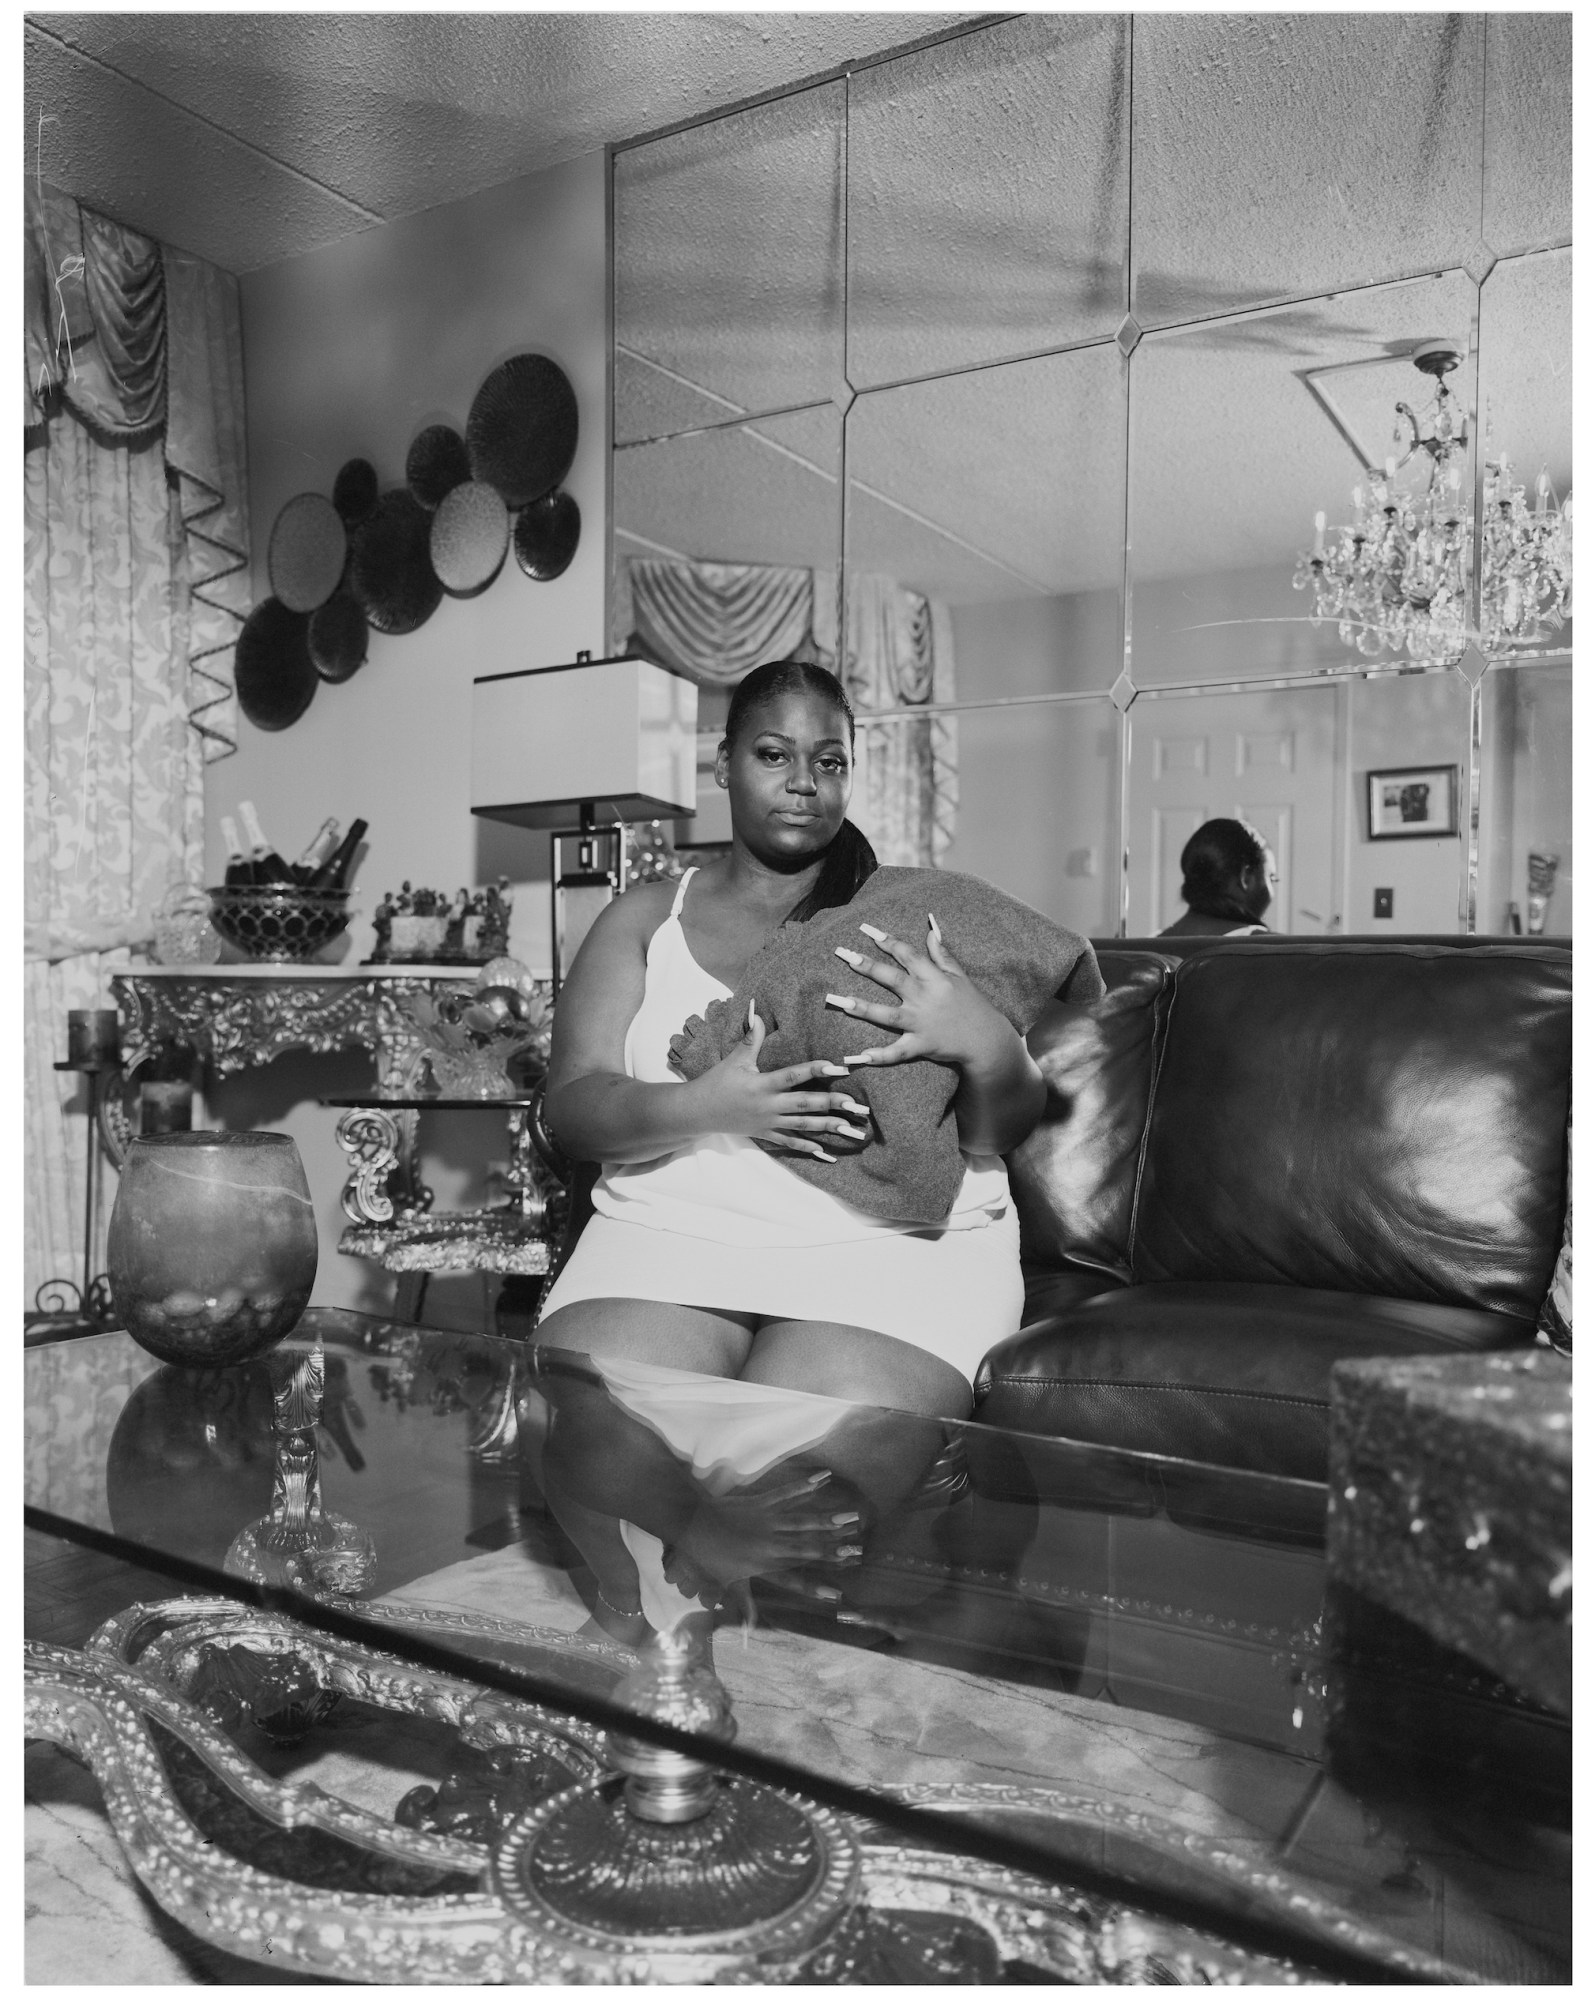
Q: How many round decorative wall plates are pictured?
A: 9